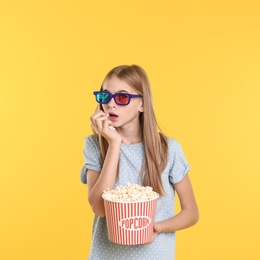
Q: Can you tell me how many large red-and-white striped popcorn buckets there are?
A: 1